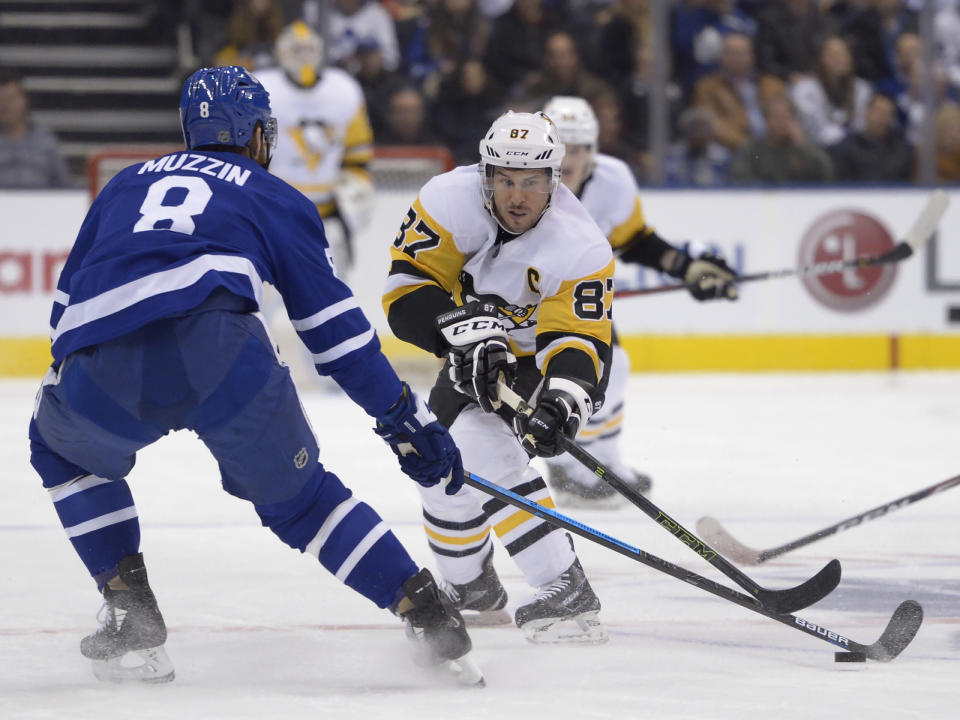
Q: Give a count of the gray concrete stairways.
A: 1